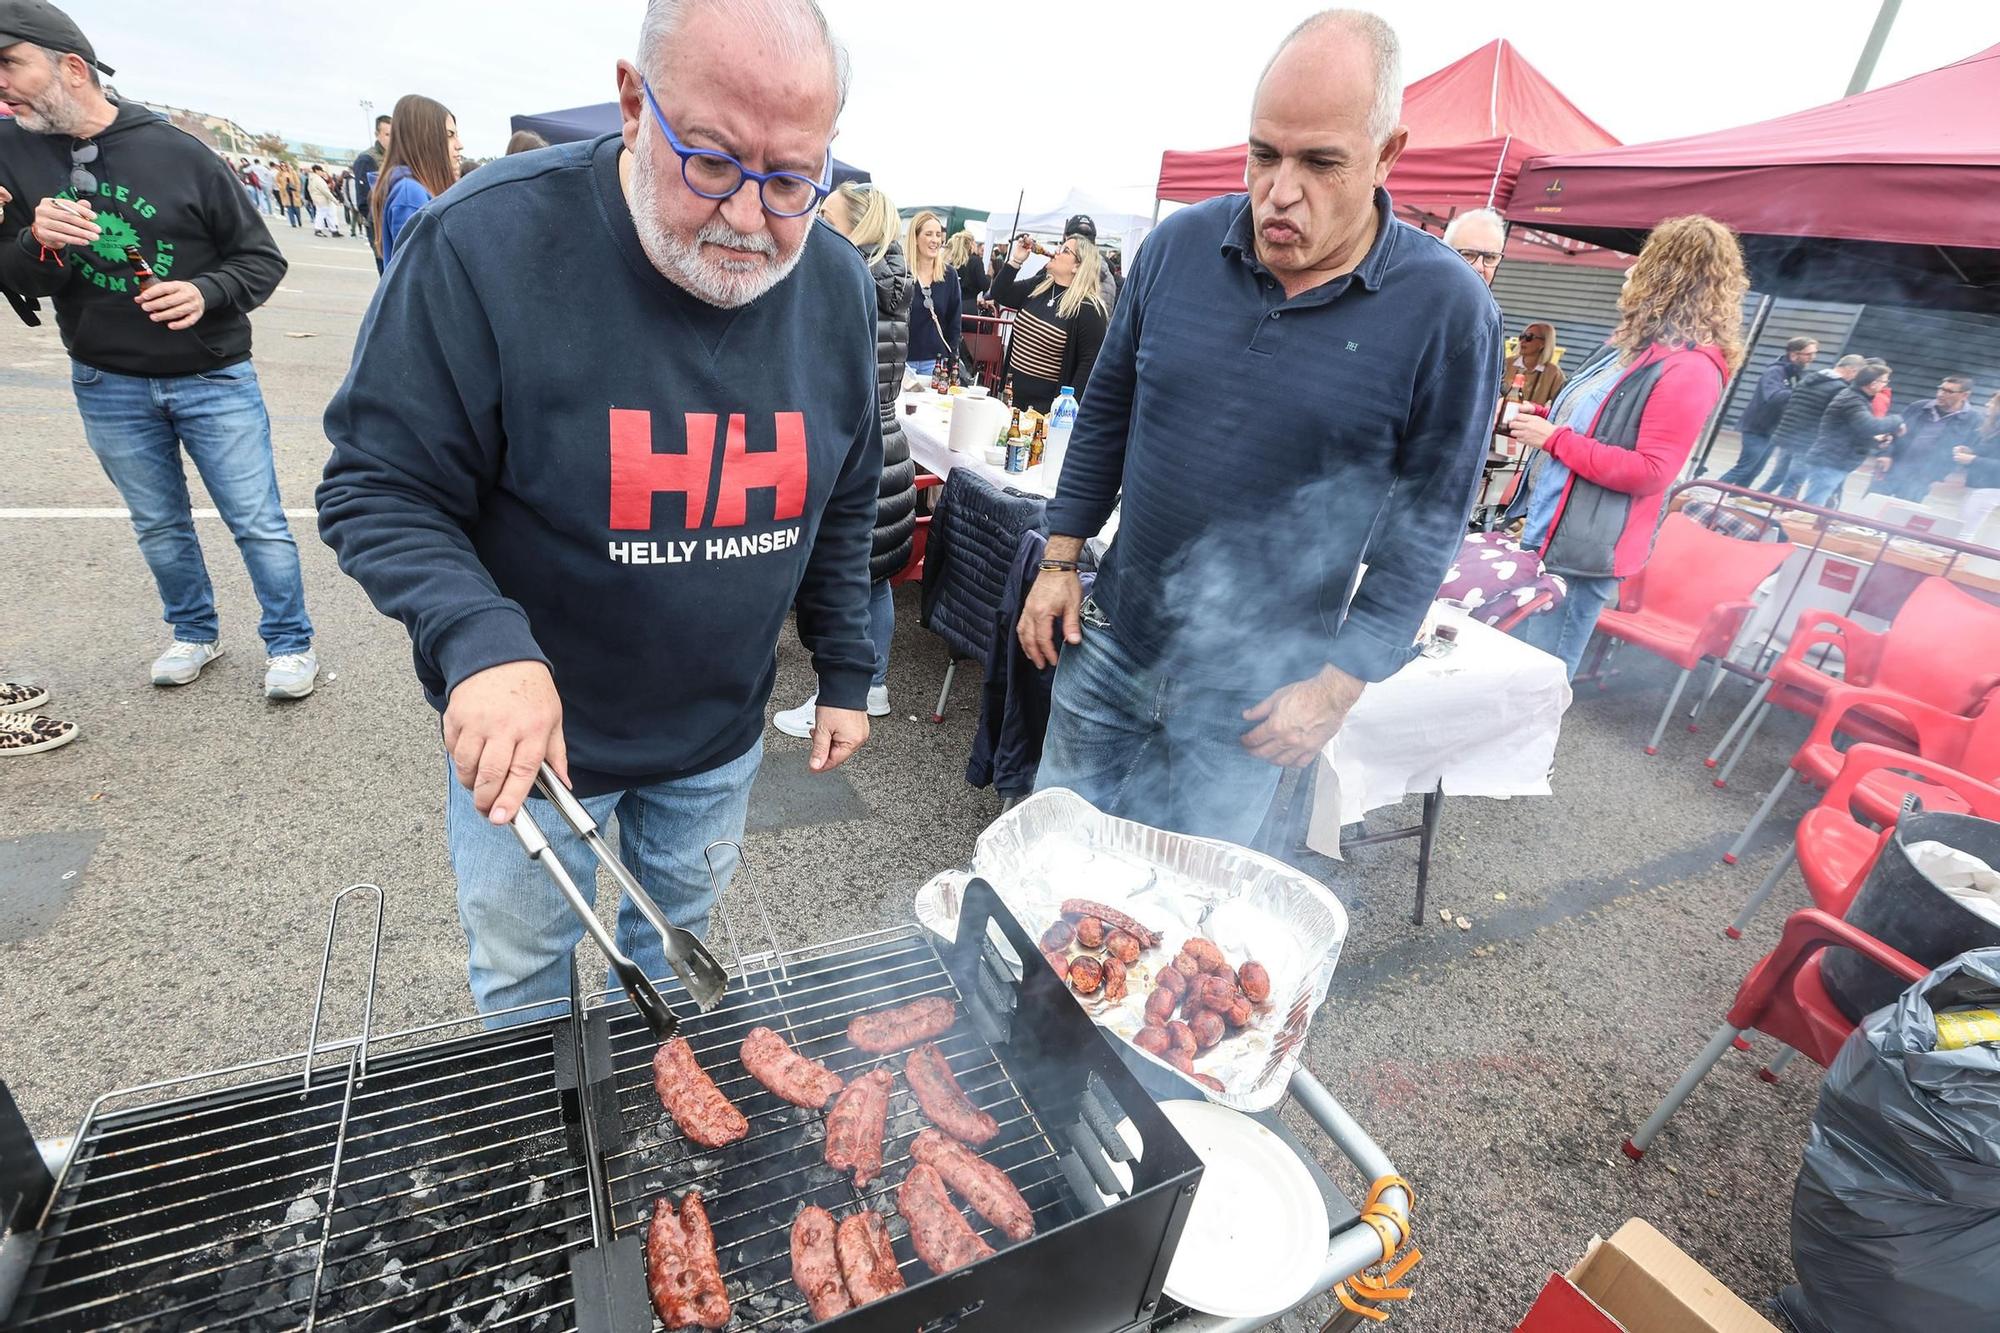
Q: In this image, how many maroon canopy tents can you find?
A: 2